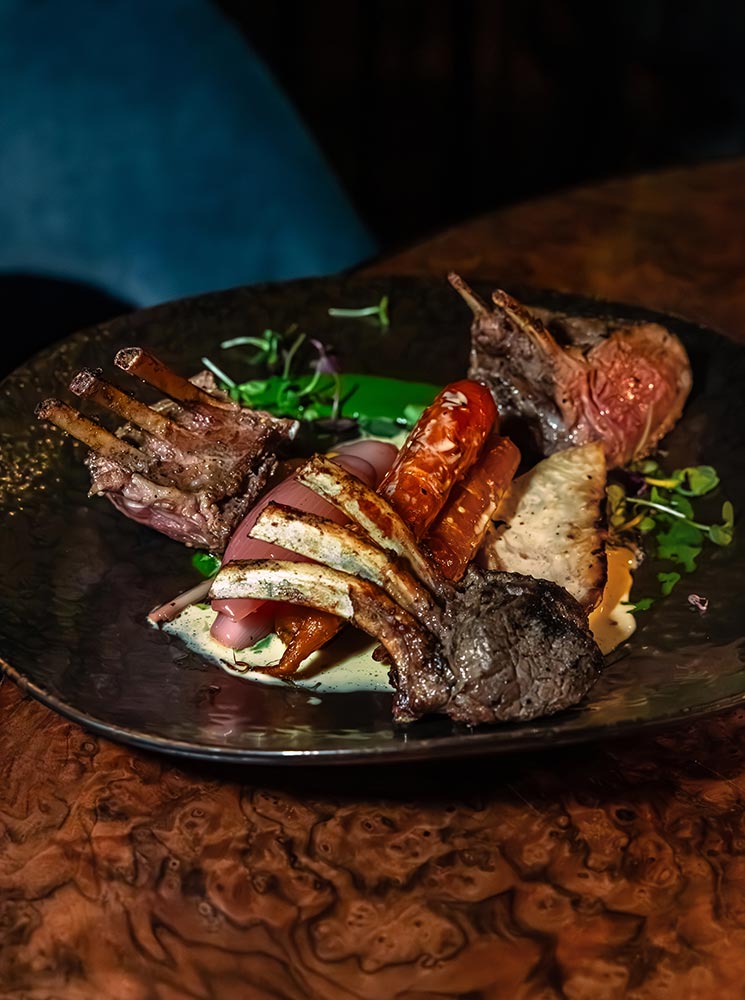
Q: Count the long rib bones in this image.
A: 8